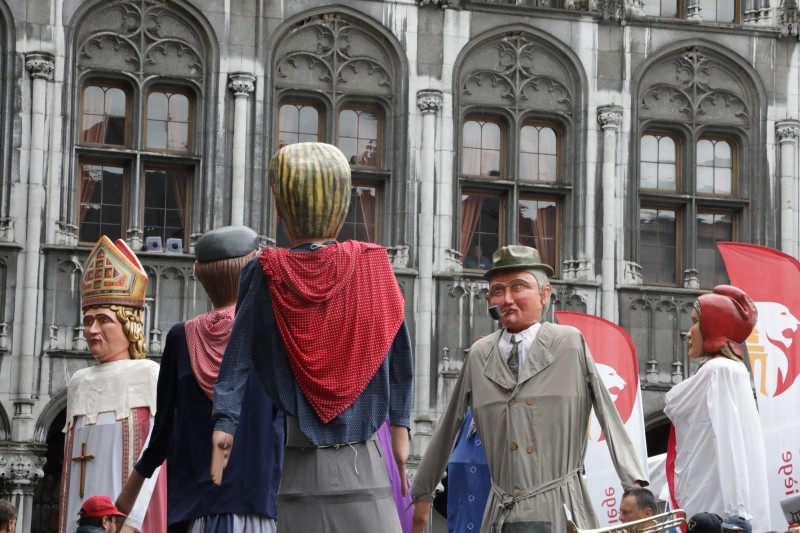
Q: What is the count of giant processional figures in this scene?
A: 5